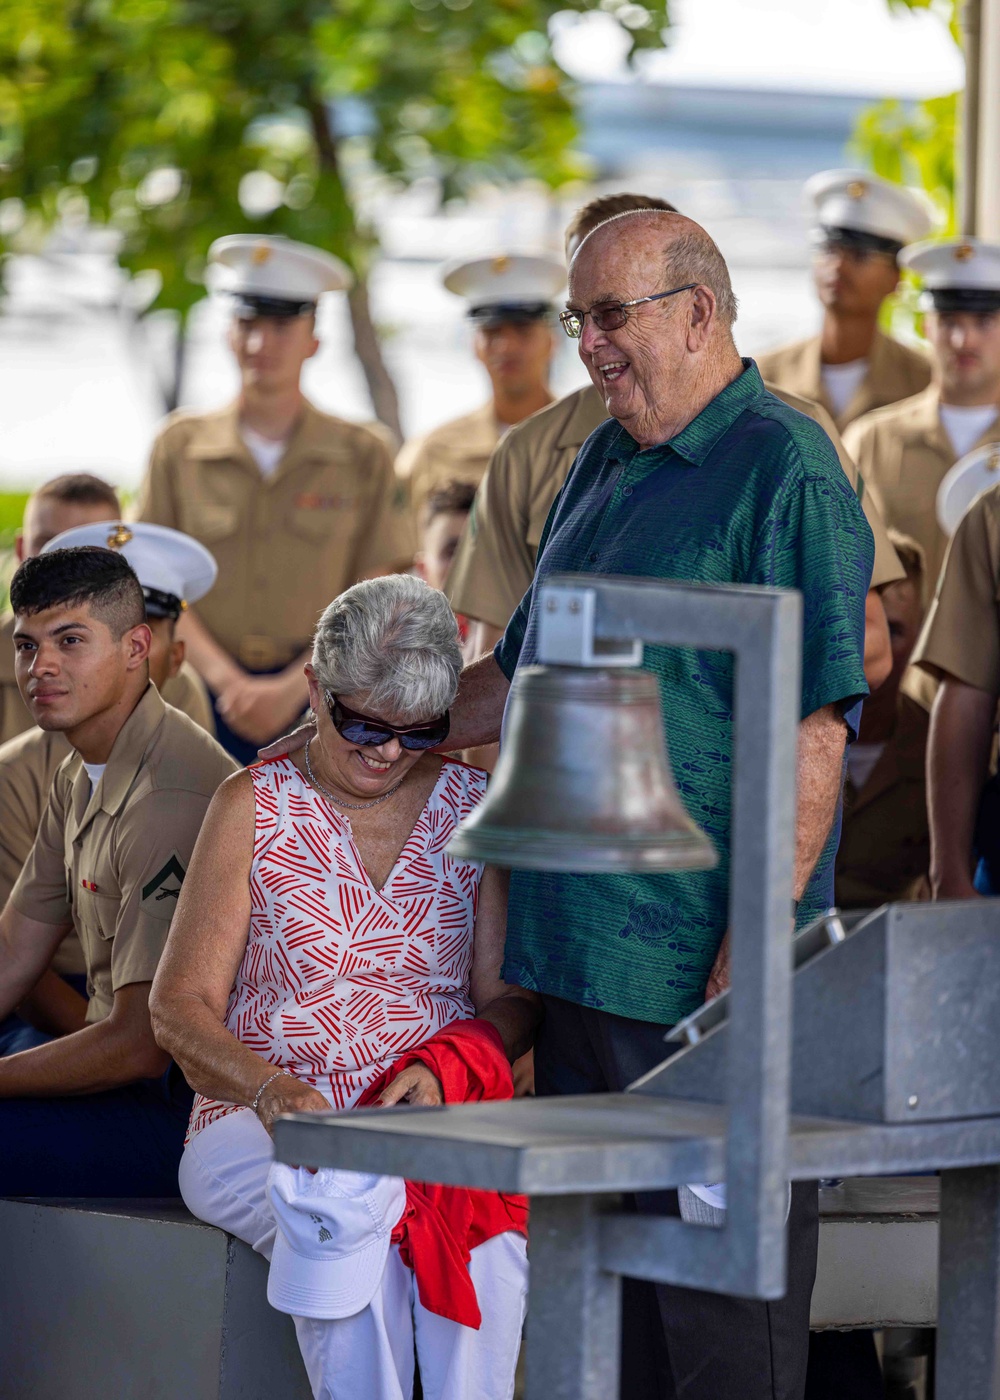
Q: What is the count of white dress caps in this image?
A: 6